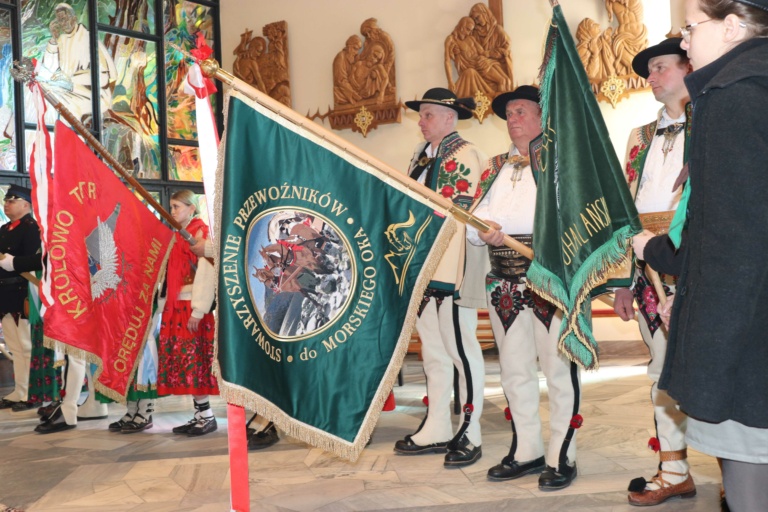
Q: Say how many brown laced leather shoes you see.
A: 1